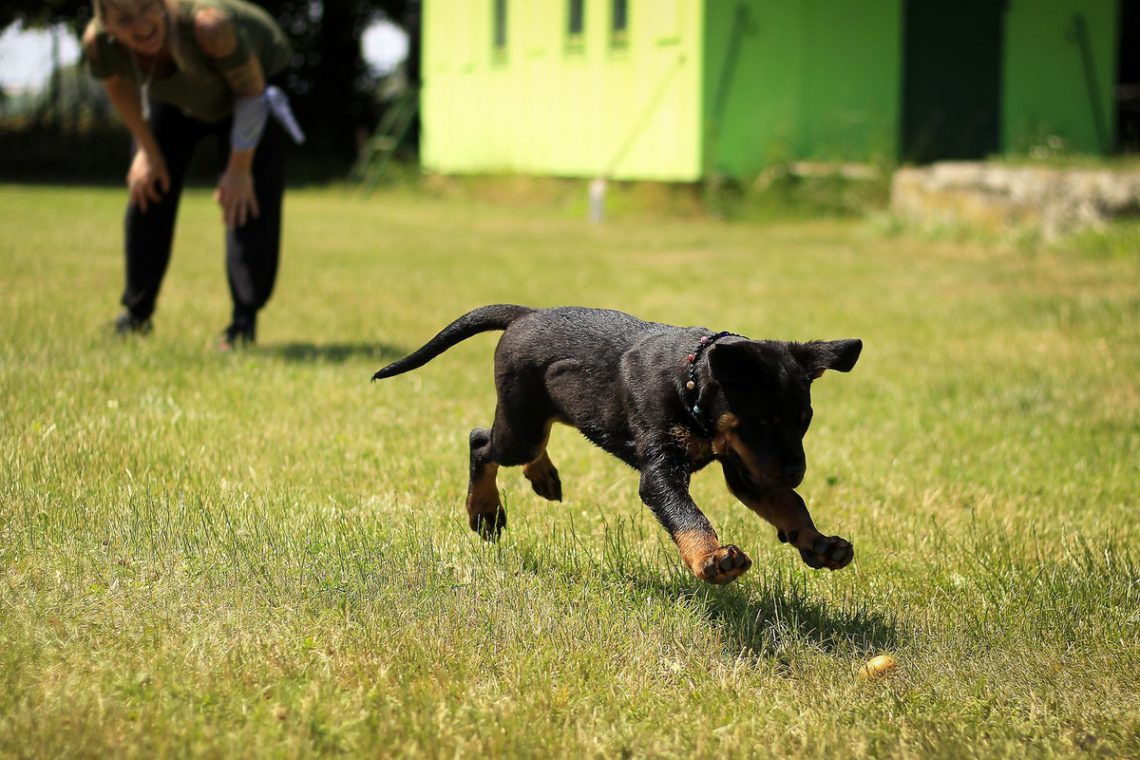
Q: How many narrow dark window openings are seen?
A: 3